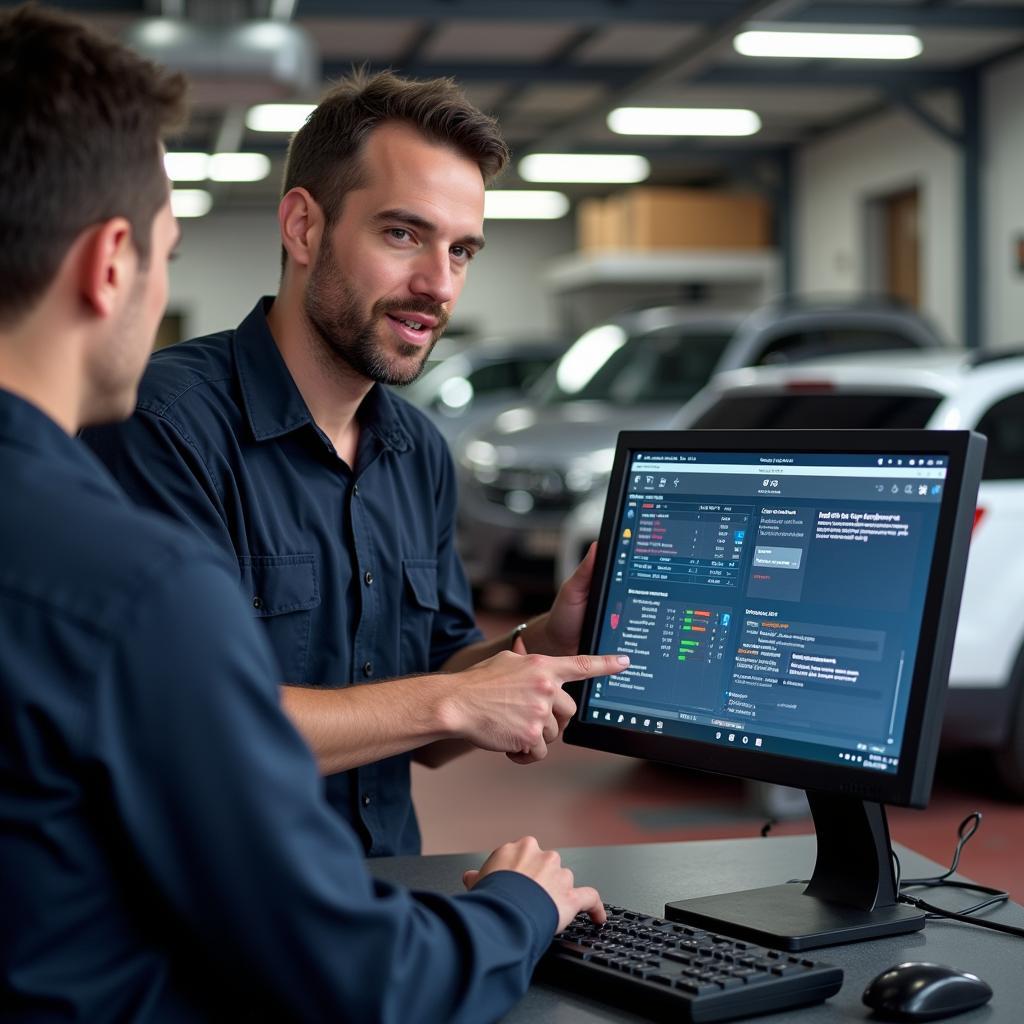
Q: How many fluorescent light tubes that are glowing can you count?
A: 8